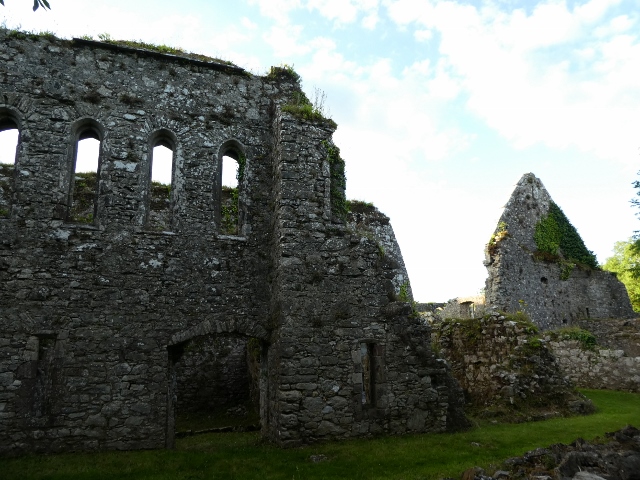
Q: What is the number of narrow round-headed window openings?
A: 4